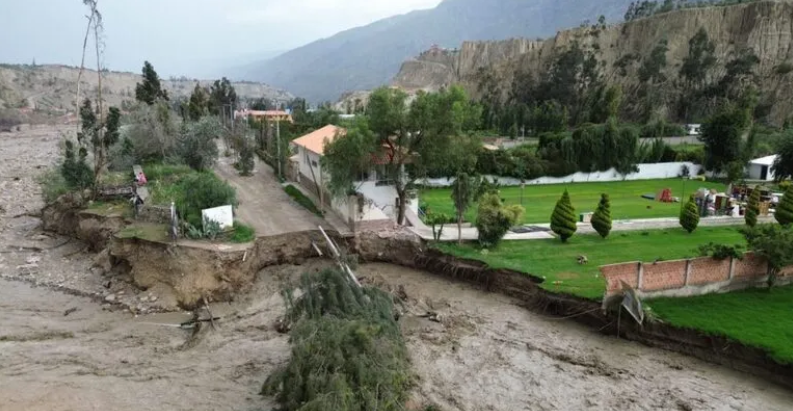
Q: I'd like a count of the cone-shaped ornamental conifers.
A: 5